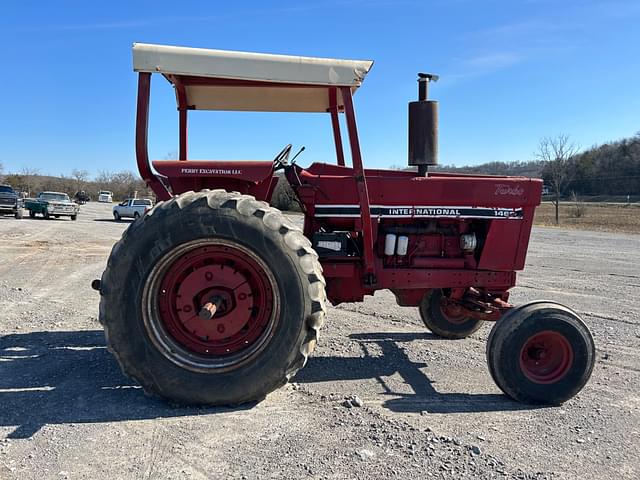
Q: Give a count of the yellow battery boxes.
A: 0